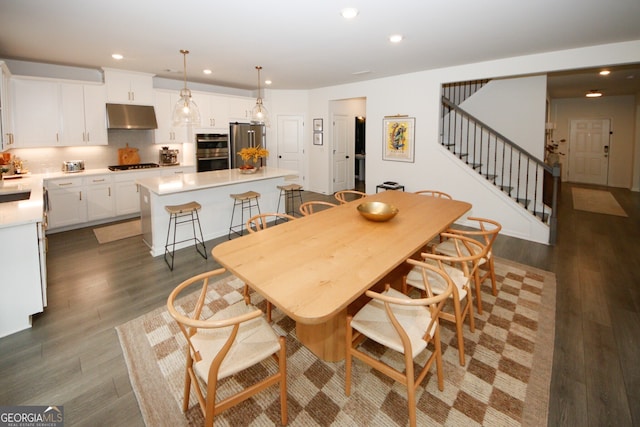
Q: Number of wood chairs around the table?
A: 8